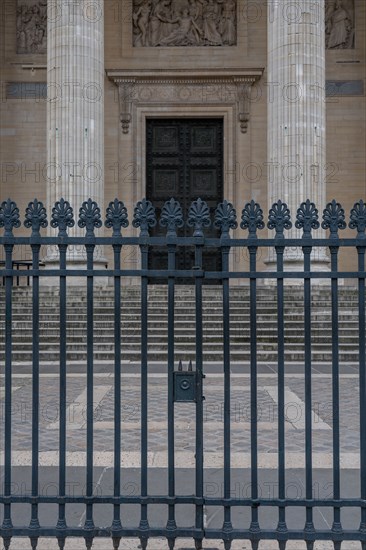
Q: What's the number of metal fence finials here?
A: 14